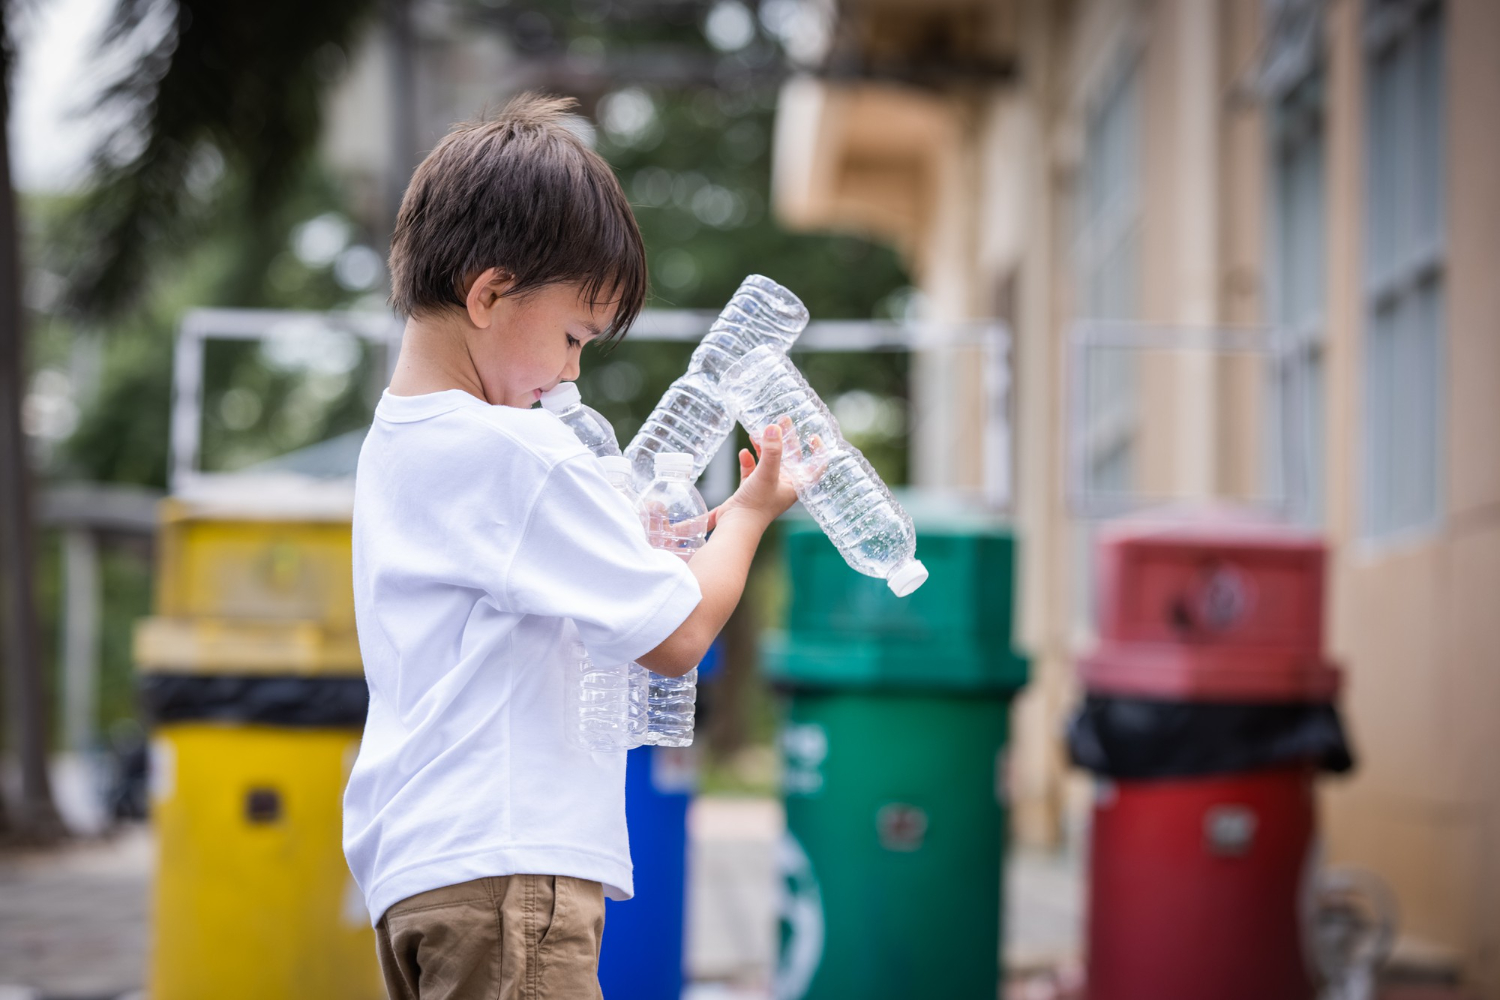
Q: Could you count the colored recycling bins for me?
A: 4